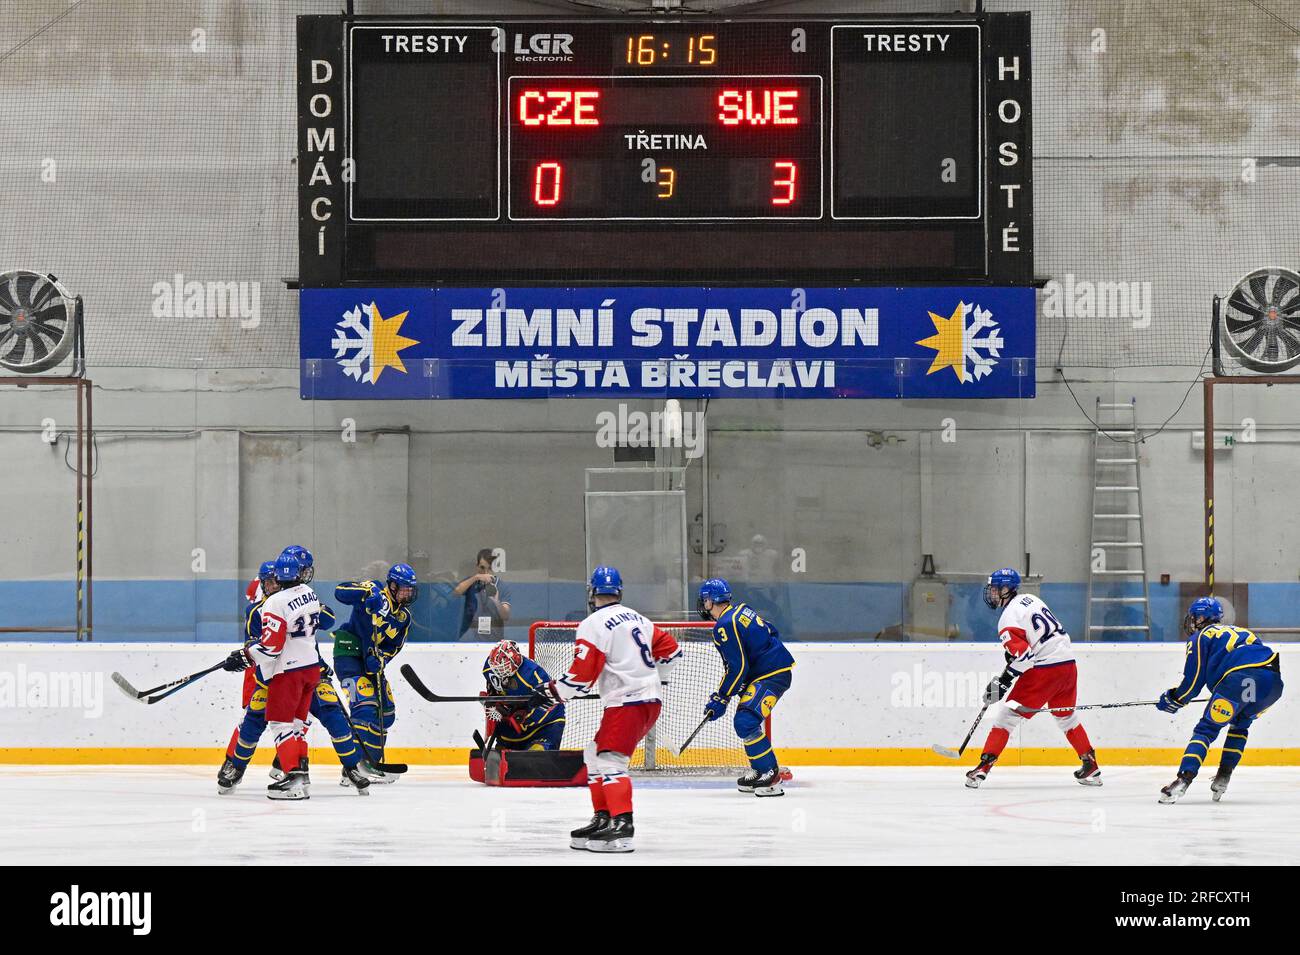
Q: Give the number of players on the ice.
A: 9